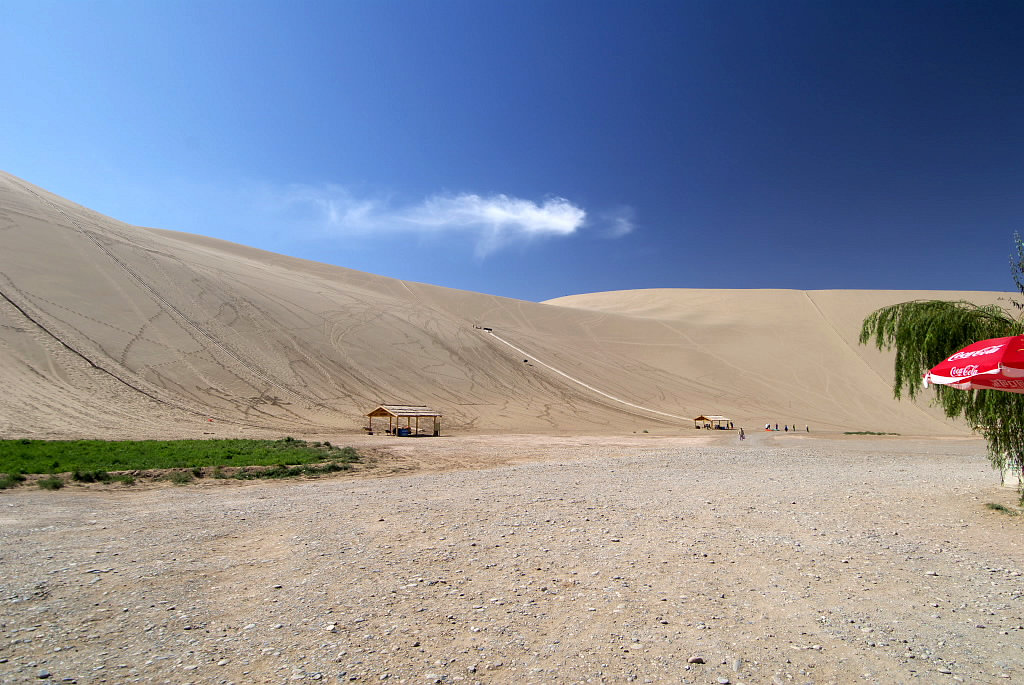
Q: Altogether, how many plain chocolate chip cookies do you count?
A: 0